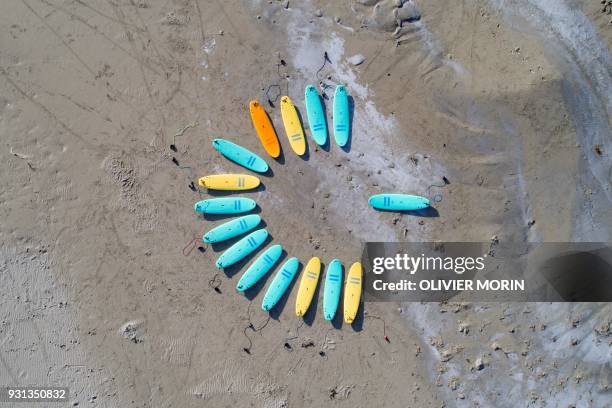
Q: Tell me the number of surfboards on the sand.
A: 15